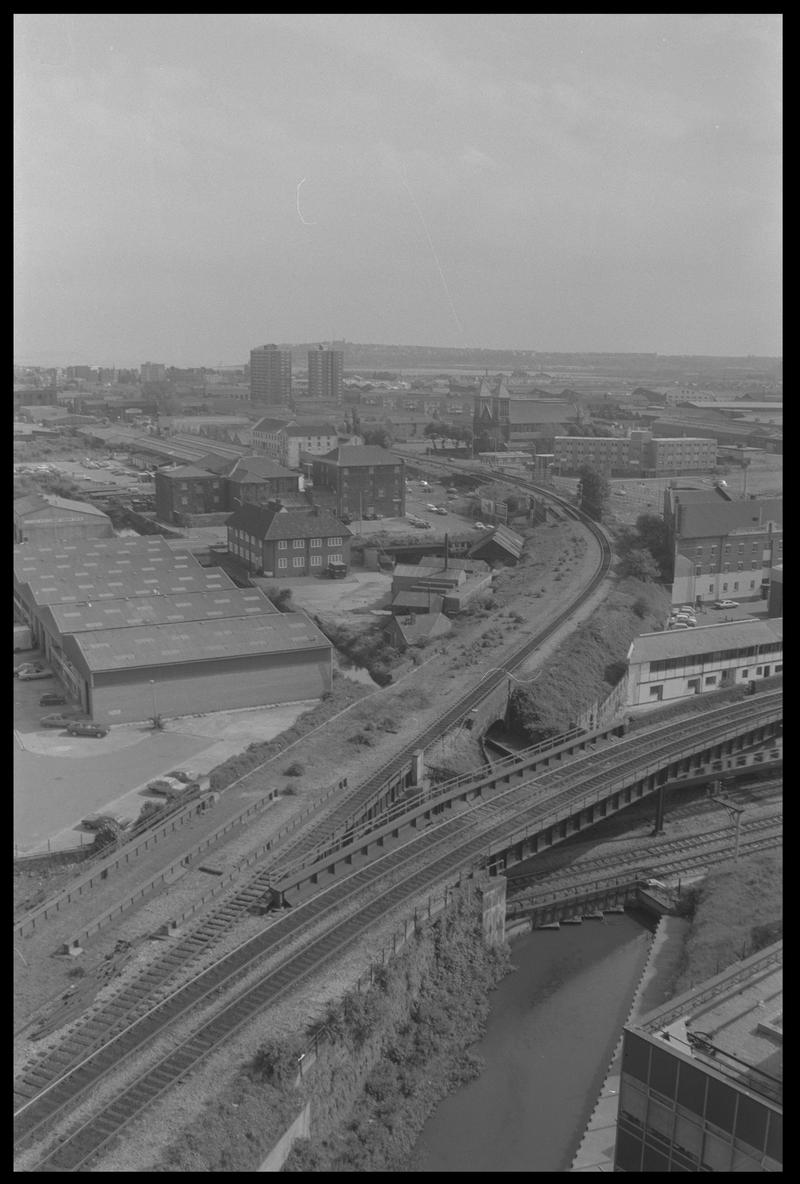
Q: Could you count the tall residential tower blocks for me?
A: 2